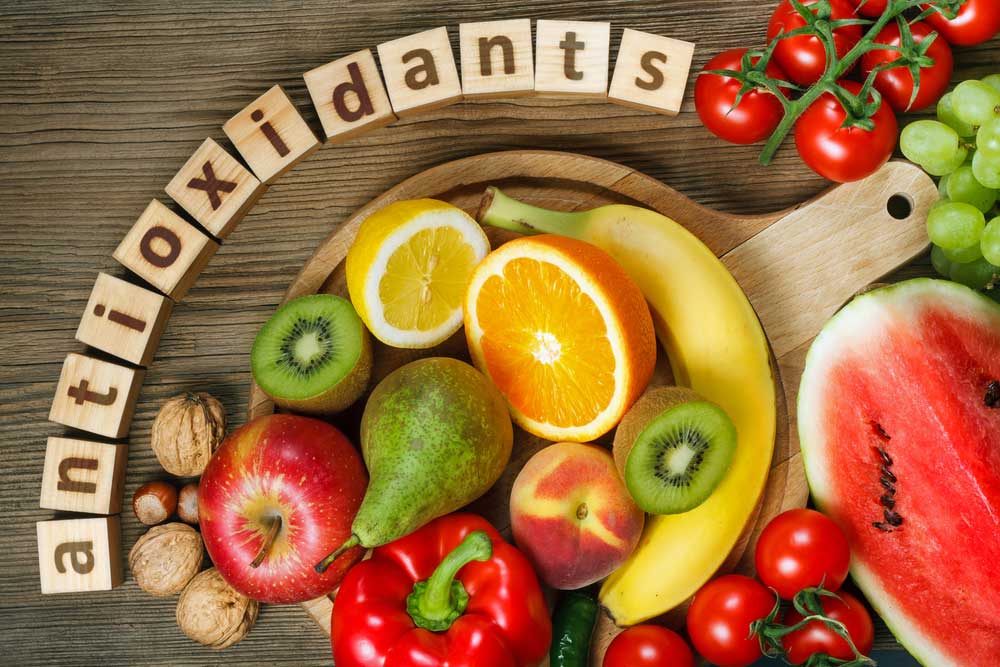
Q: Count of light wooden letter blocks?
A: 12